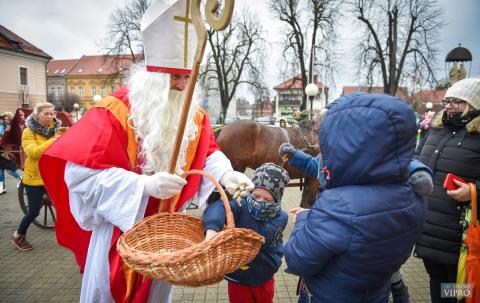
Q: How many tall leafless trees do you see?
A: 4